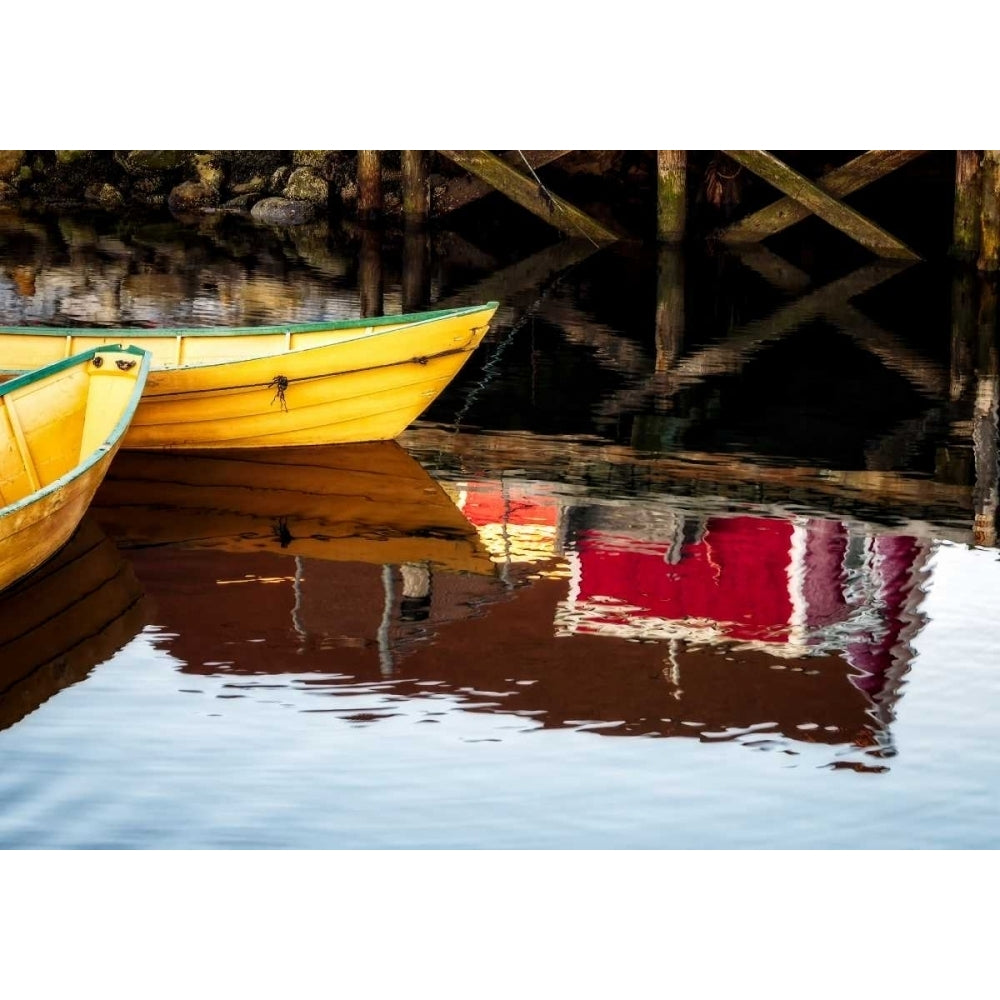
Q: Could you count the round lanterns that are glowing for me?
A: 0